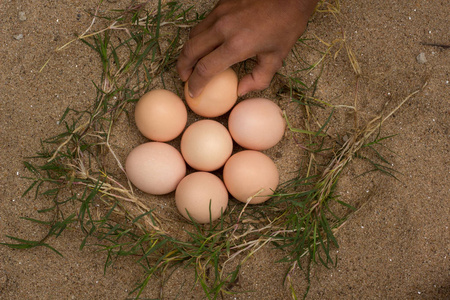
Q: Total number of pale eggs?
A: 7